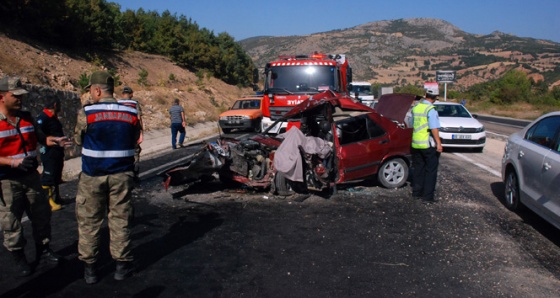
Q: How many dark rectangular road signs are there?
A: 1